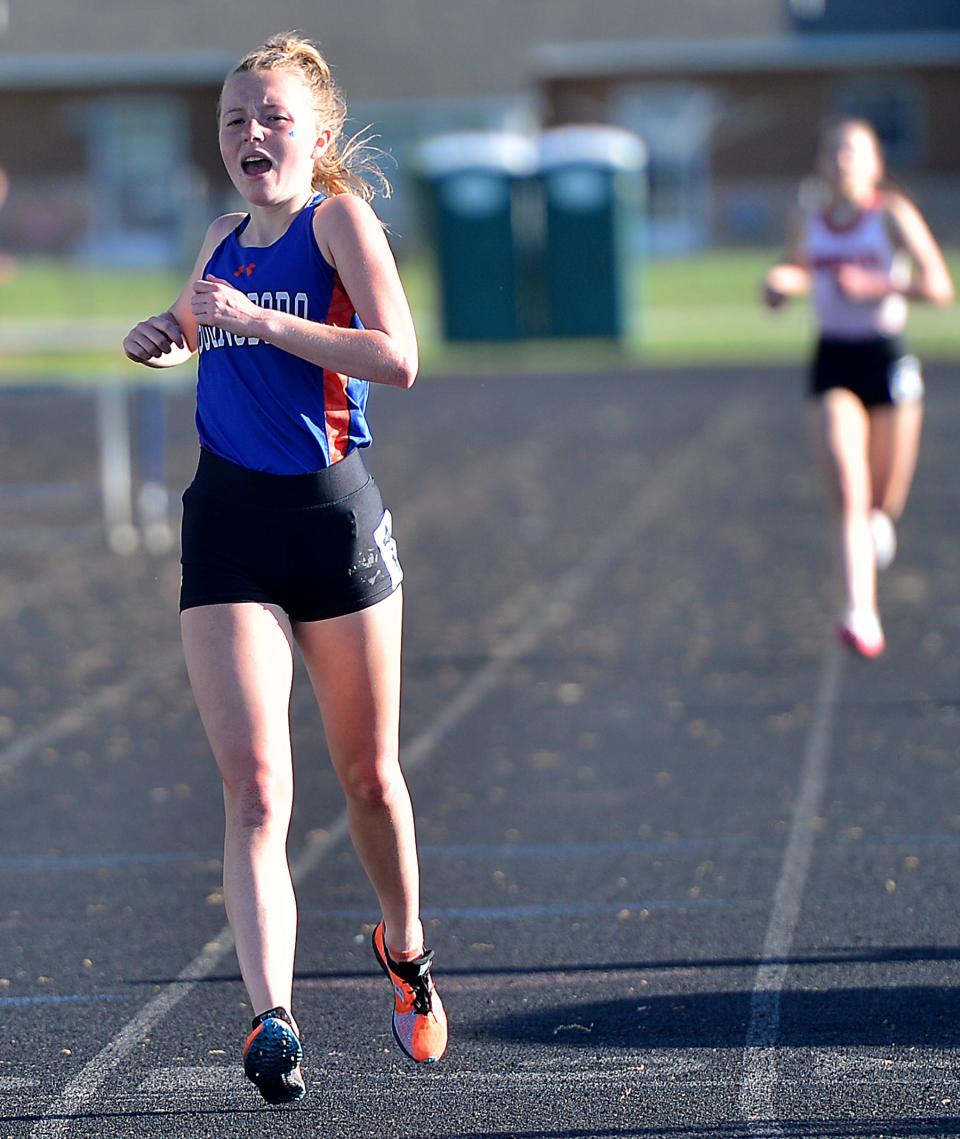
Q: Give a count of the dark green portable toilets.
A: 2